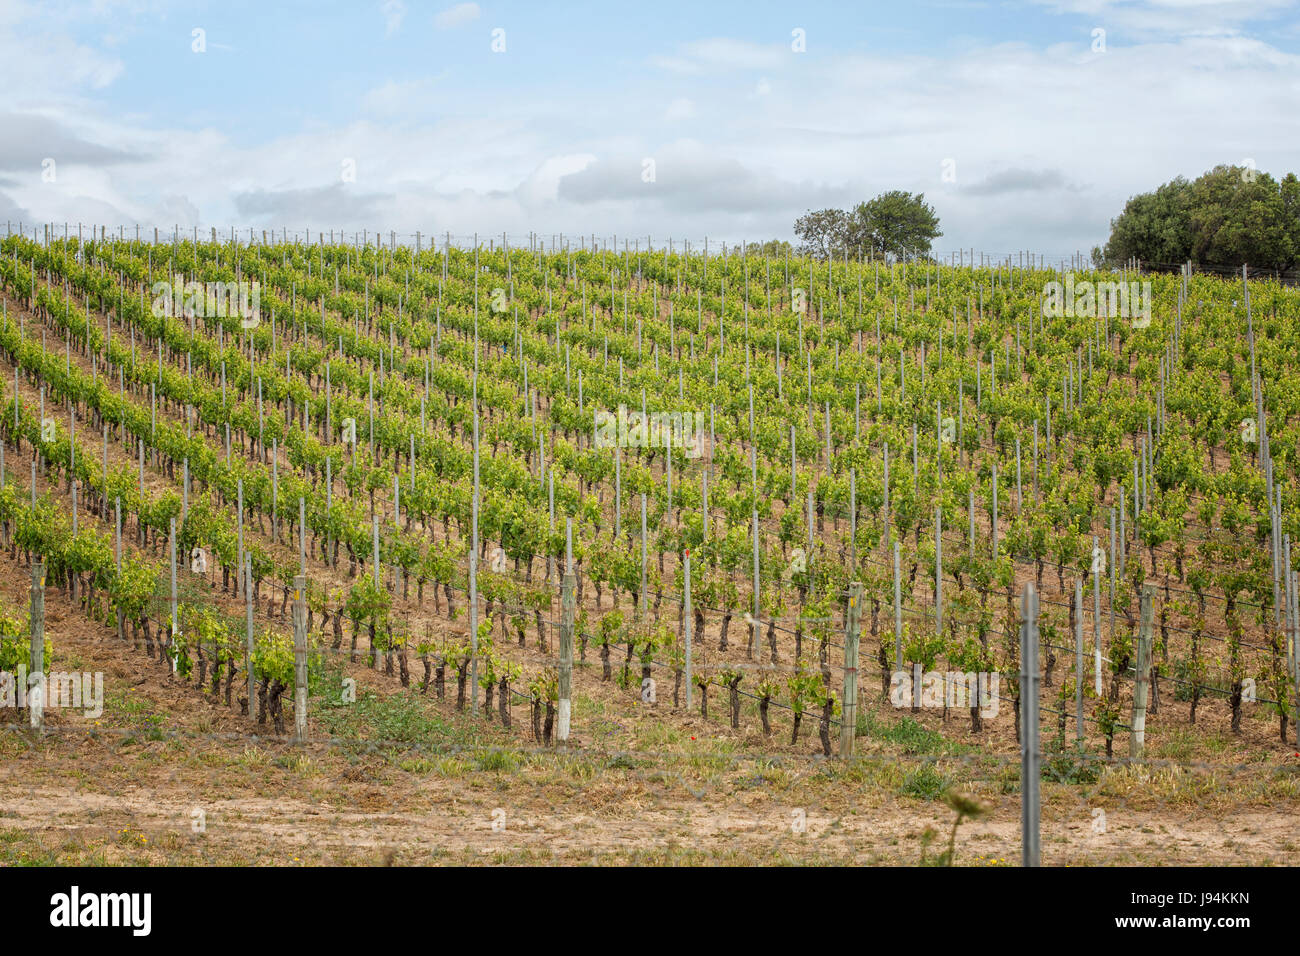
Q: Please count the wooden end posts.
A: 5